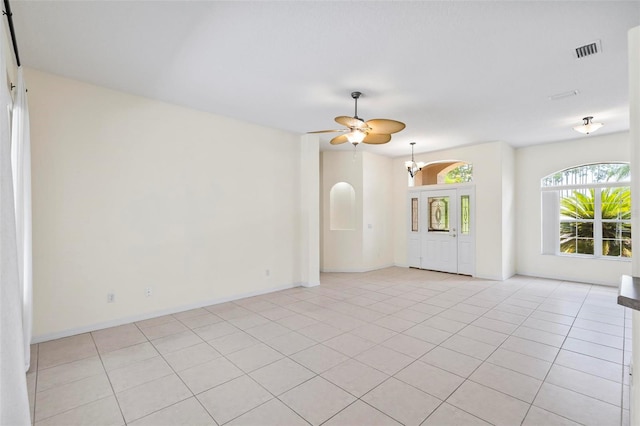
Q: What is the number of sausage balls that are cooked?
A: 0